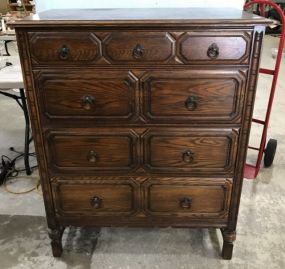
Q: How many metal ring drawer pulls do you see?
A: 9